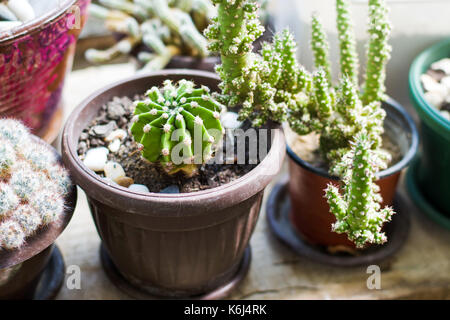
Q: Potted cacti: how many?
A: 4